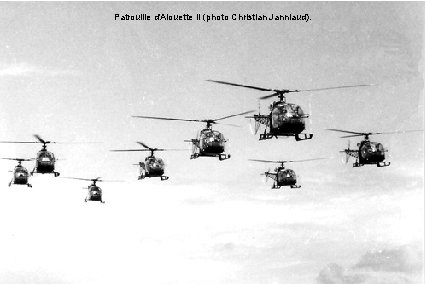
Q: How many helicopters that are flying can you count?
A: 8